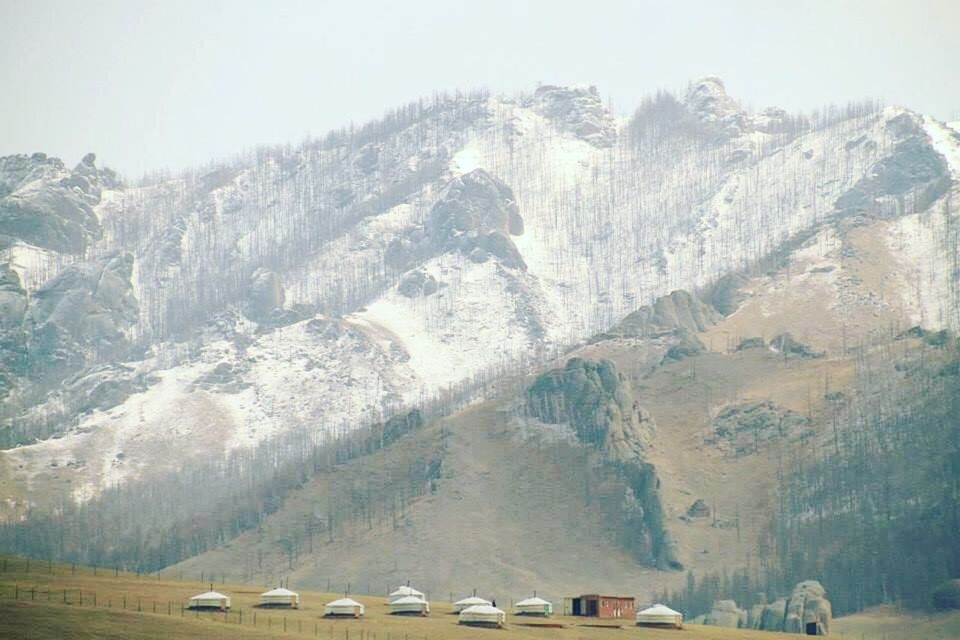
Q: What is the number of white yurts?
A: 9